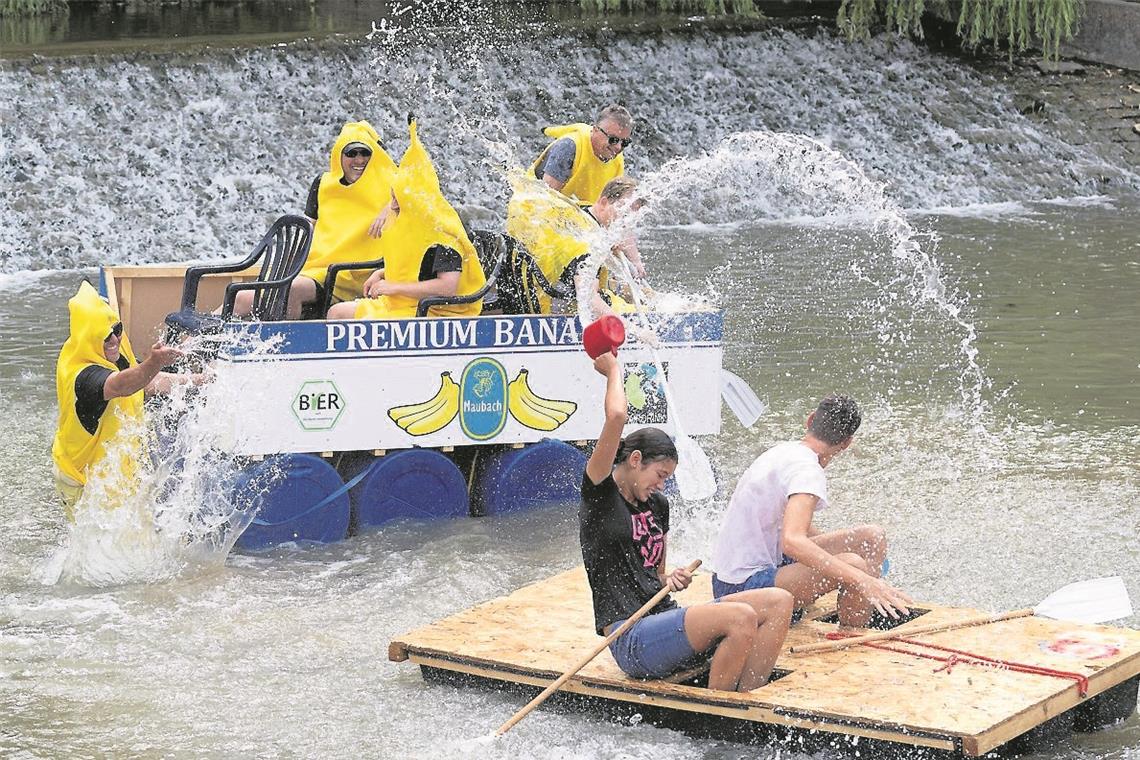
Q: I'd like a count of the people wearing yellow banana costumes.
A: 5